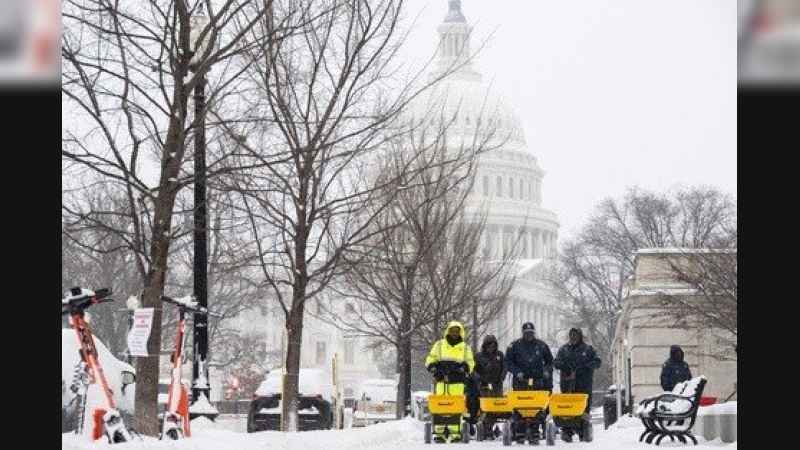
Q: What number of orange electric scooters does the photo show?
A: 2